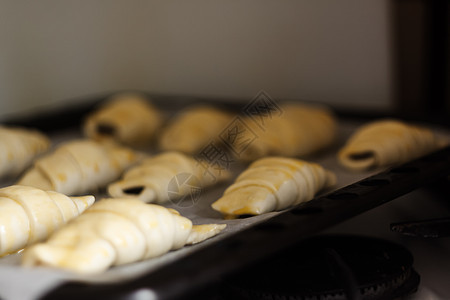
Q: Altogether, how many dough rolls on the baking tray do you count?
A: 10